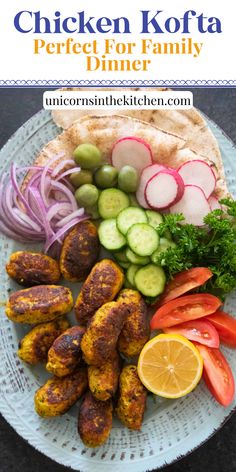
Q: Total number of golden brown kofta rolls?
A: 12